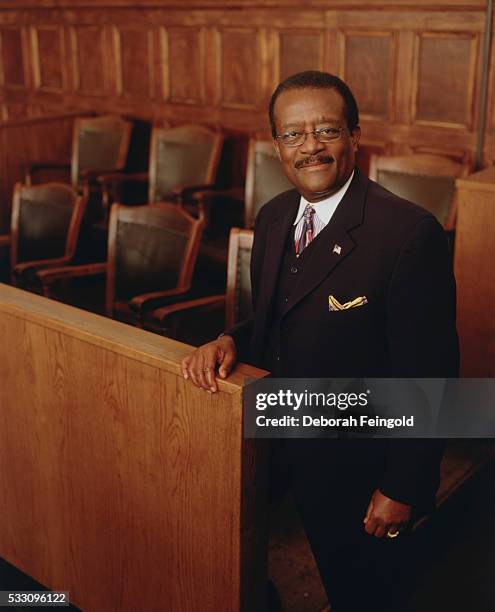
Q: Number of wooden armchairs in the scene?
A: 7